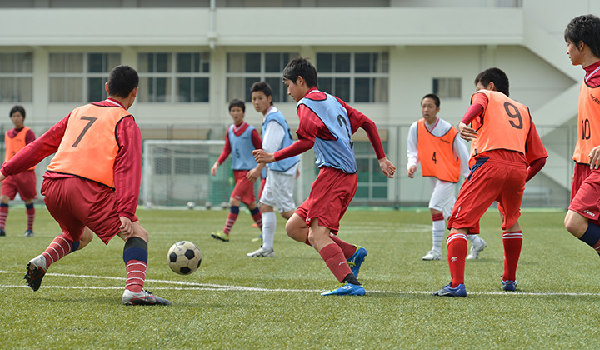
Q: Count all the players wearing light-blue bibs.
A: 3